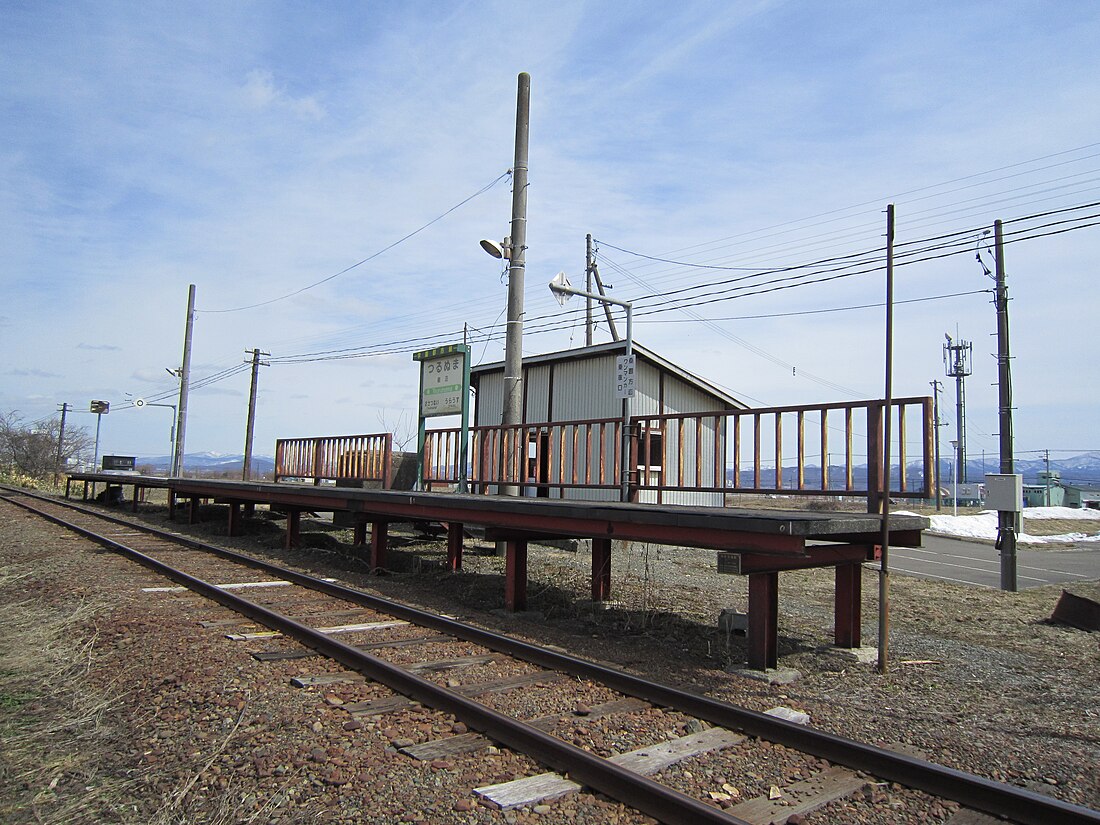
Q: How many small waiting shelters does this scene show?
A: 1